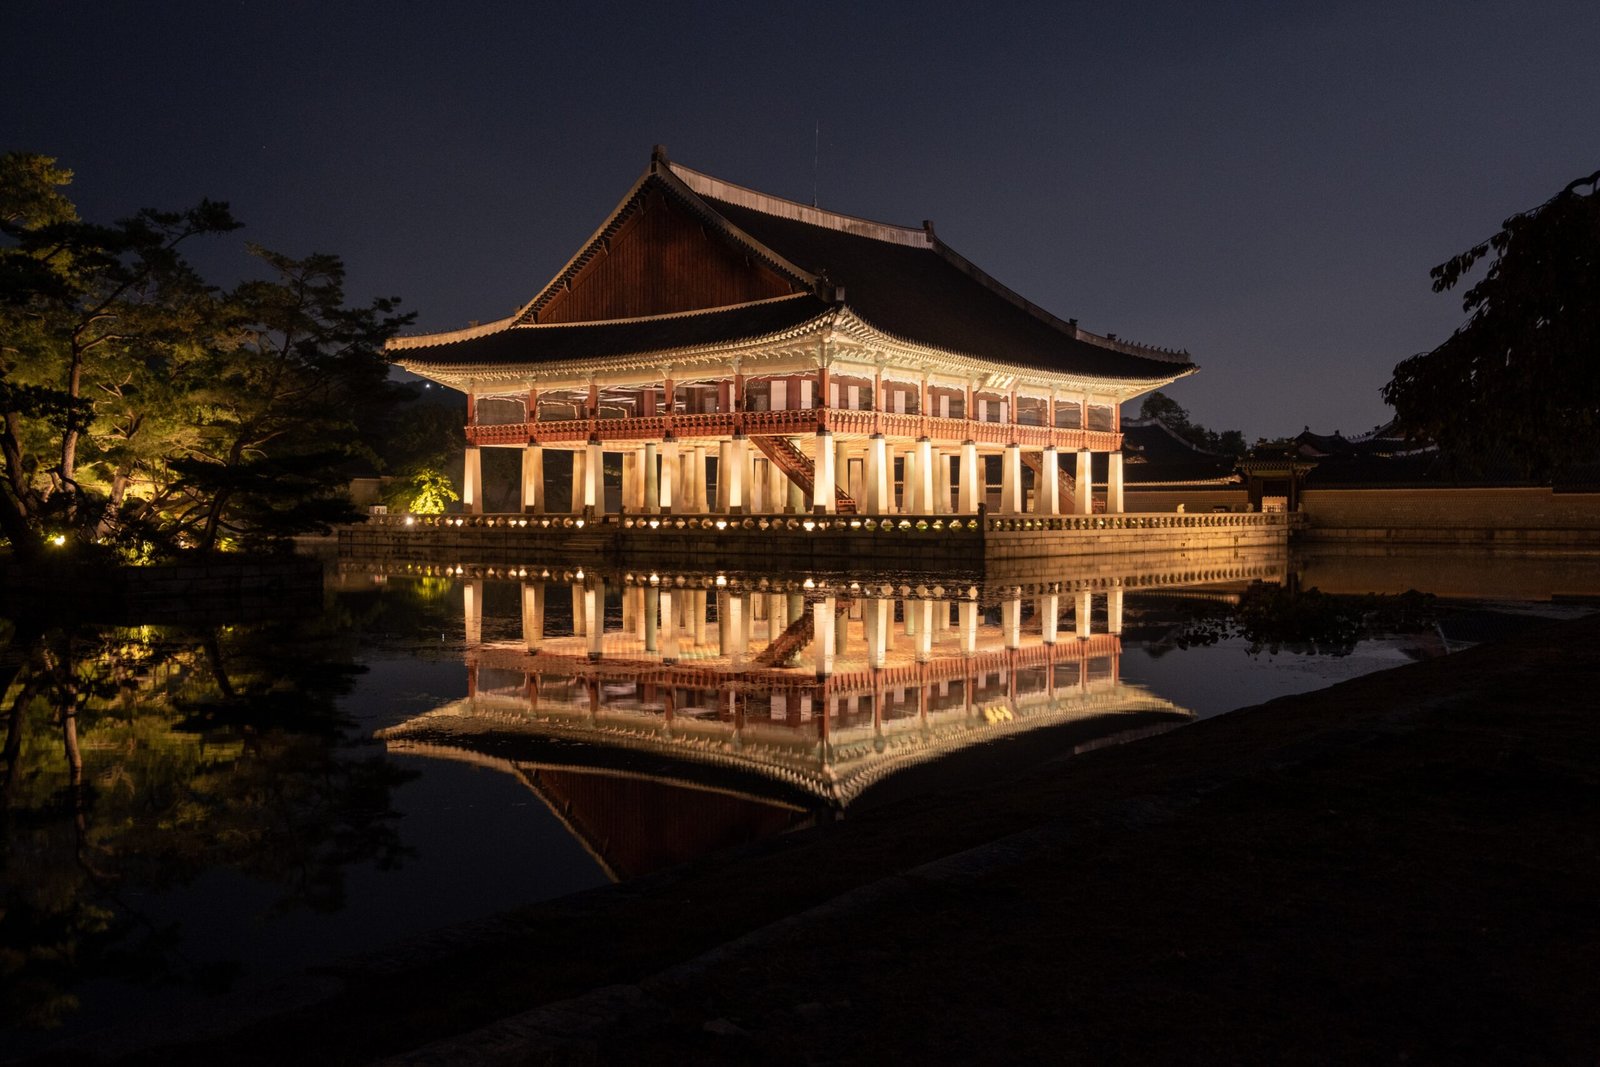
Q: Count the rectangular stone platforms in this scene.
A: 1